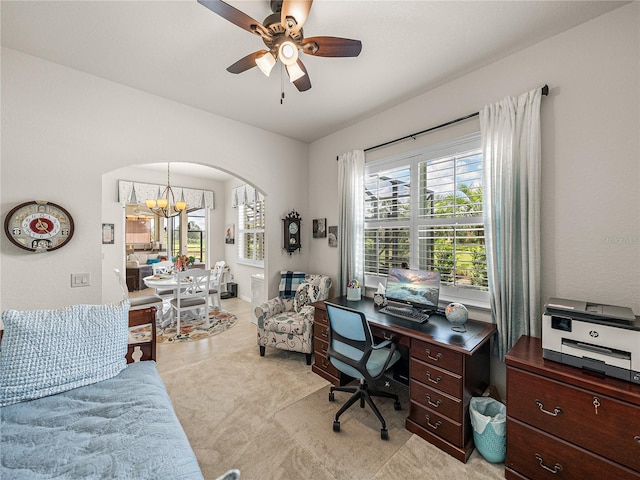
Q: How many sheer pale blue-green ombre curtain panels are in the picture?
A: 2